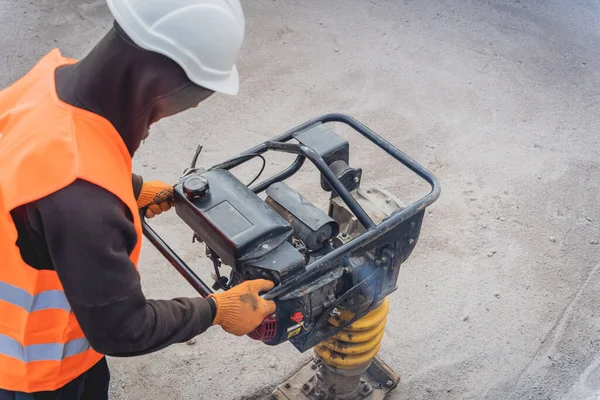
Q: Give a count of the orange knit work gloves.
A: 2